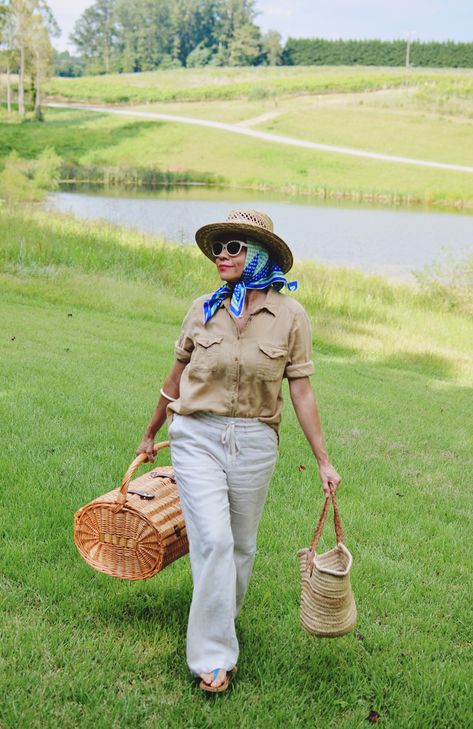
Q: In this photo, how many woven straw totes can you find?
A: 1